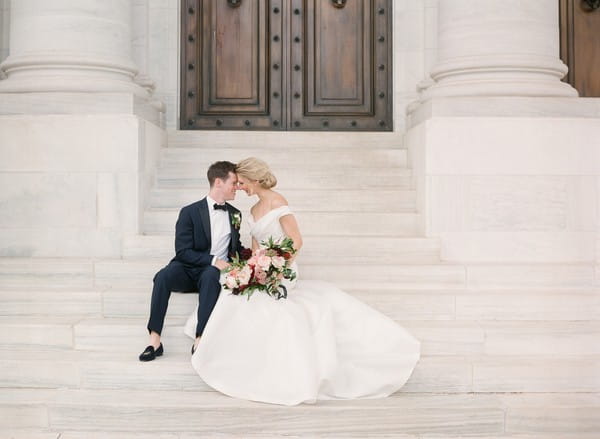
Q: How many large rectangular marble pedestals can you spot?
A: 2